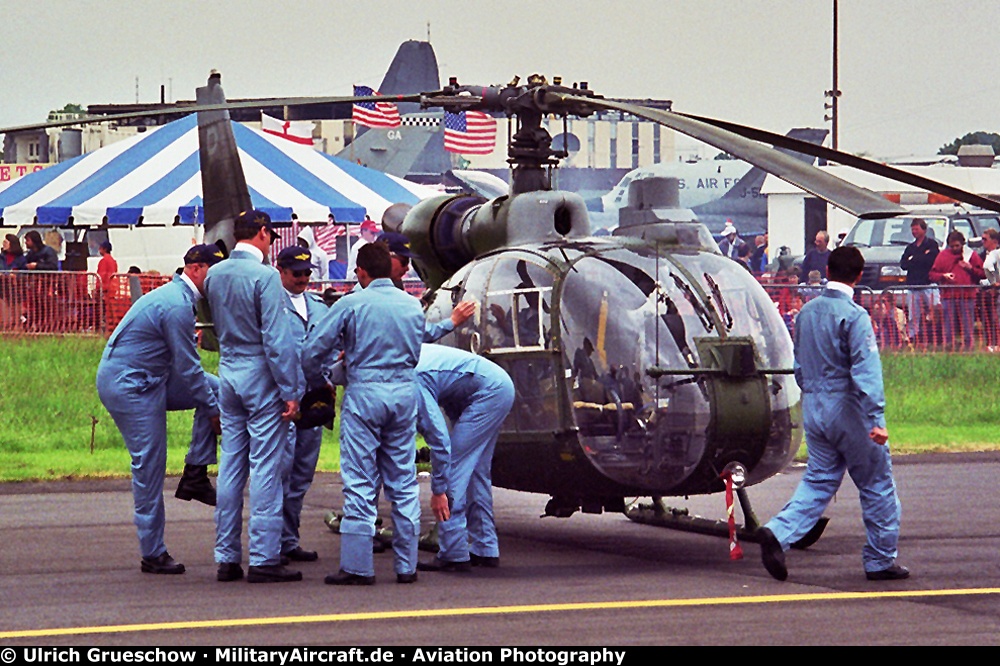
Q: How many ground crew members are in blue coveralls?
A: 7